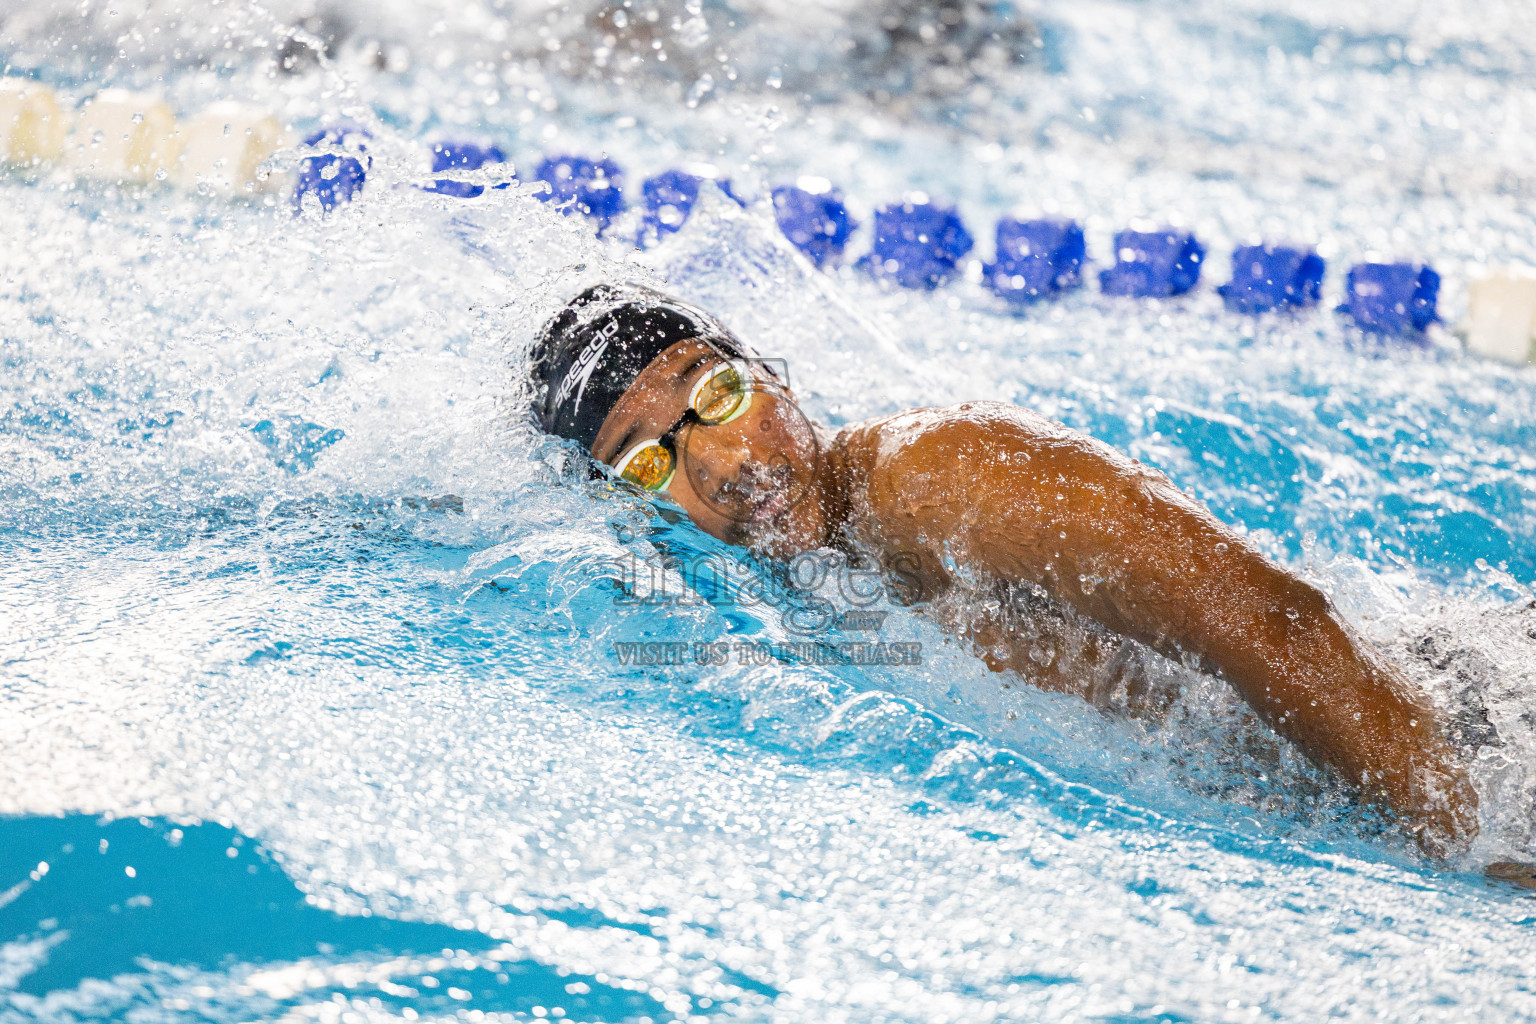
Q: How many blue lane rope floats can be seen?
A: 10